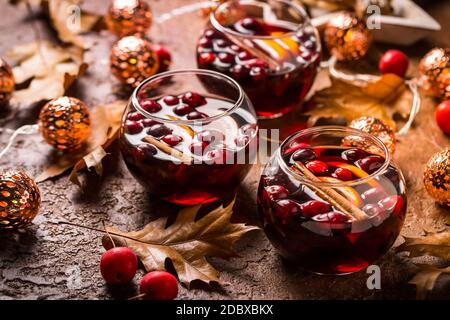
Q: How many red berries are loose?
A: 5